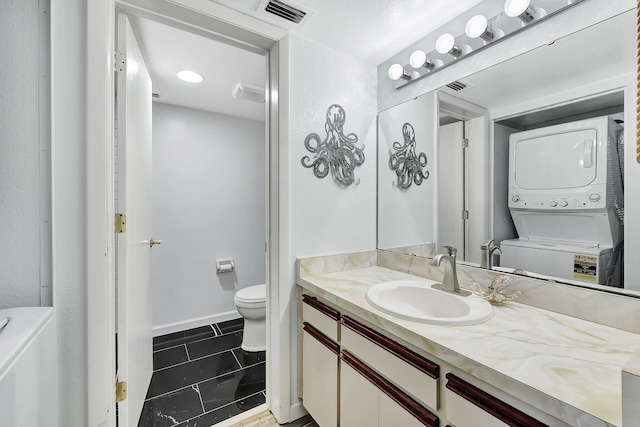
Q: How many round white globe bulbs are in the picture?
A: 5